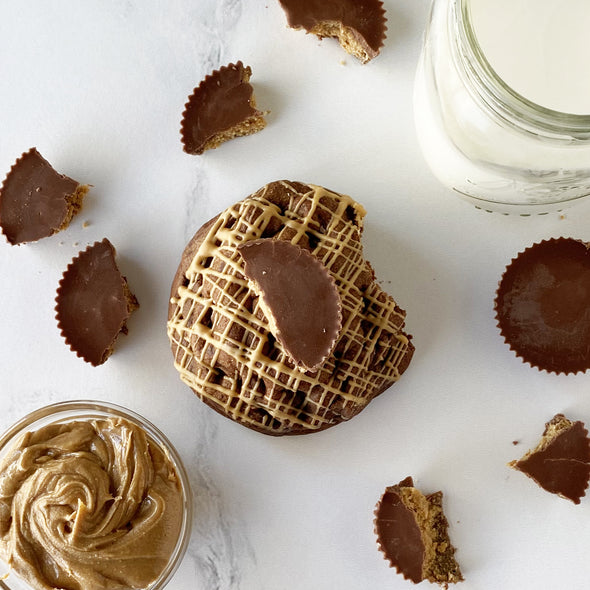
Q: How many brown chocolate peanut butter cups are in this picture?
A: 8